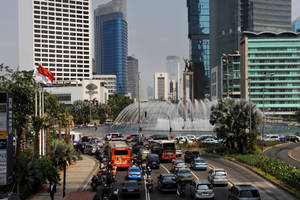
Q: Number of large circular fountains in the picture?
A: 1